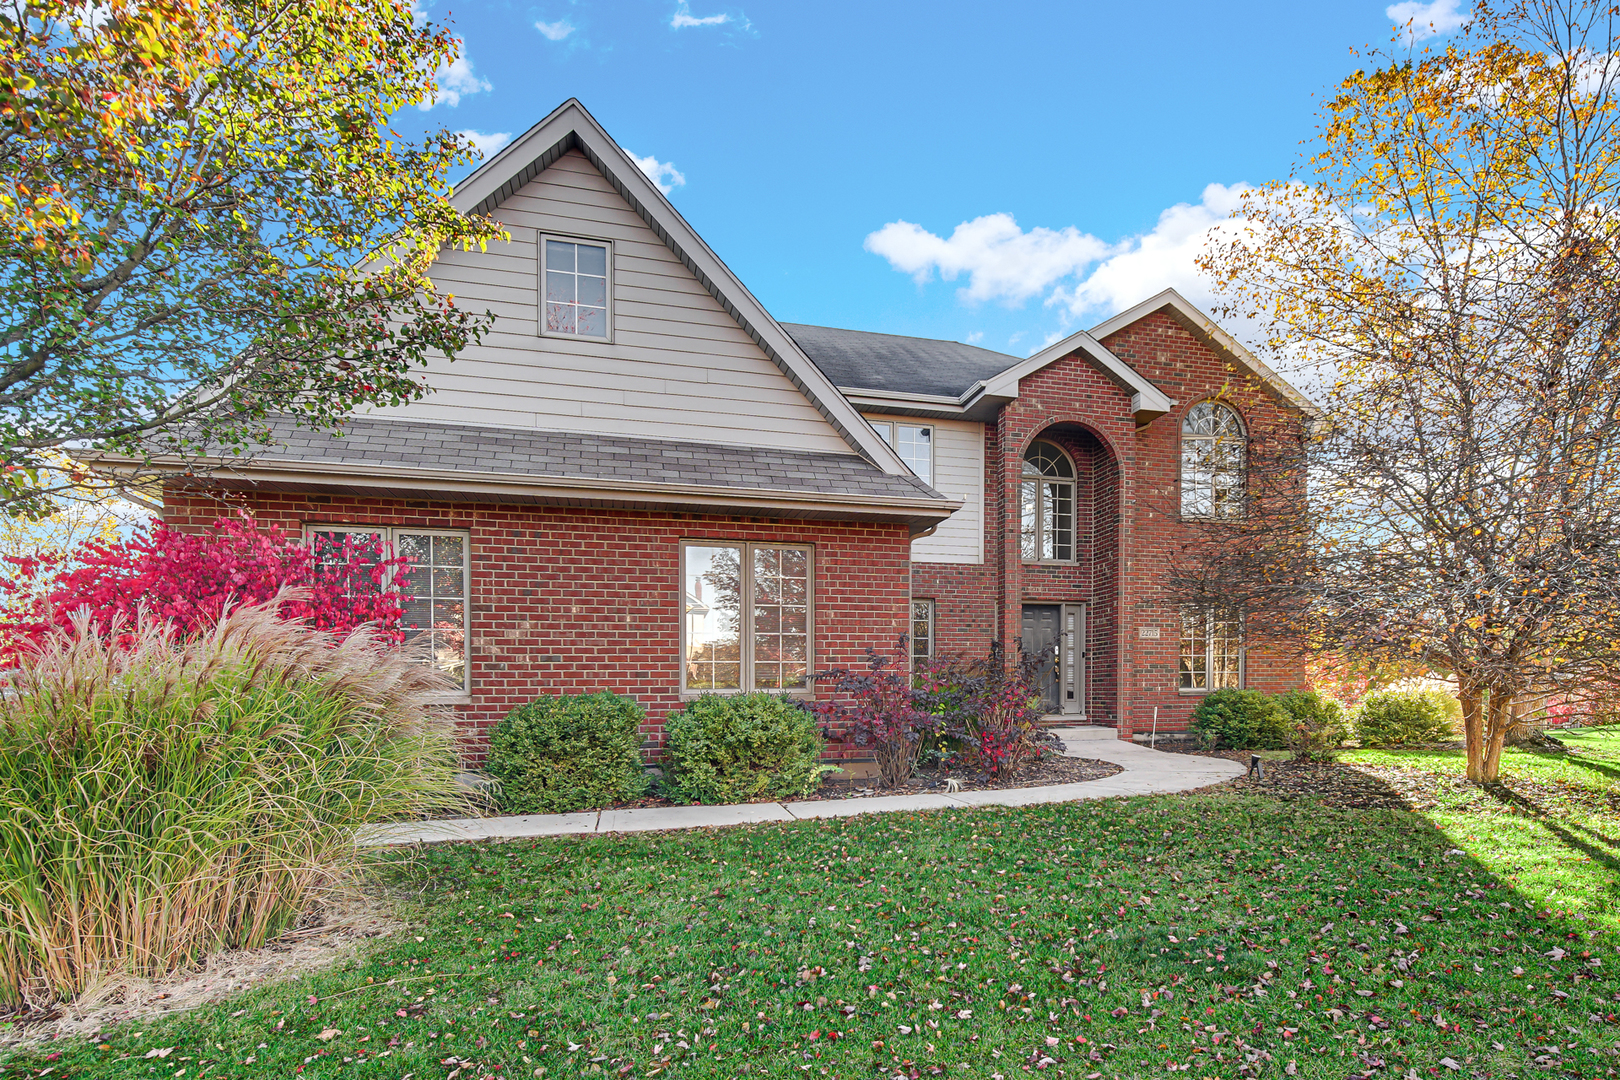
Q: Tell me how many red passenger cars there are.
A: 0